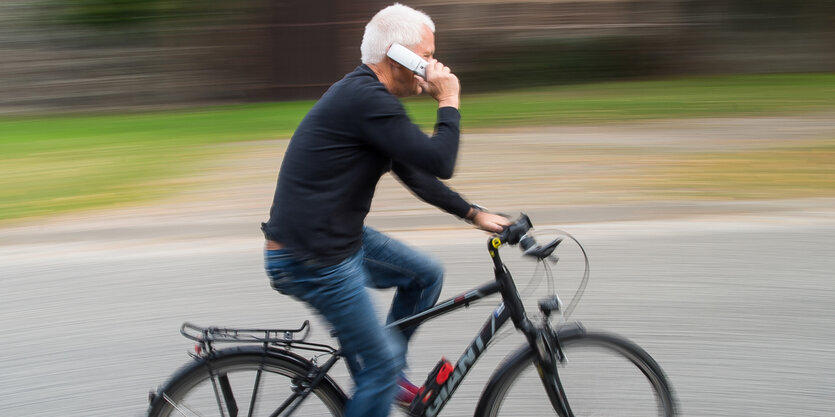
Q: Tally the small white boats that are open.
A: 0